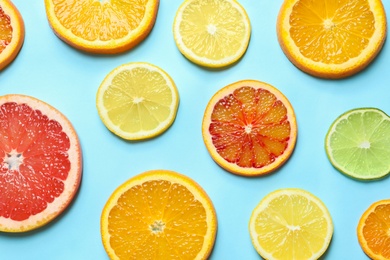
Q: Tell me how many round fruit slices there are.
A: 11